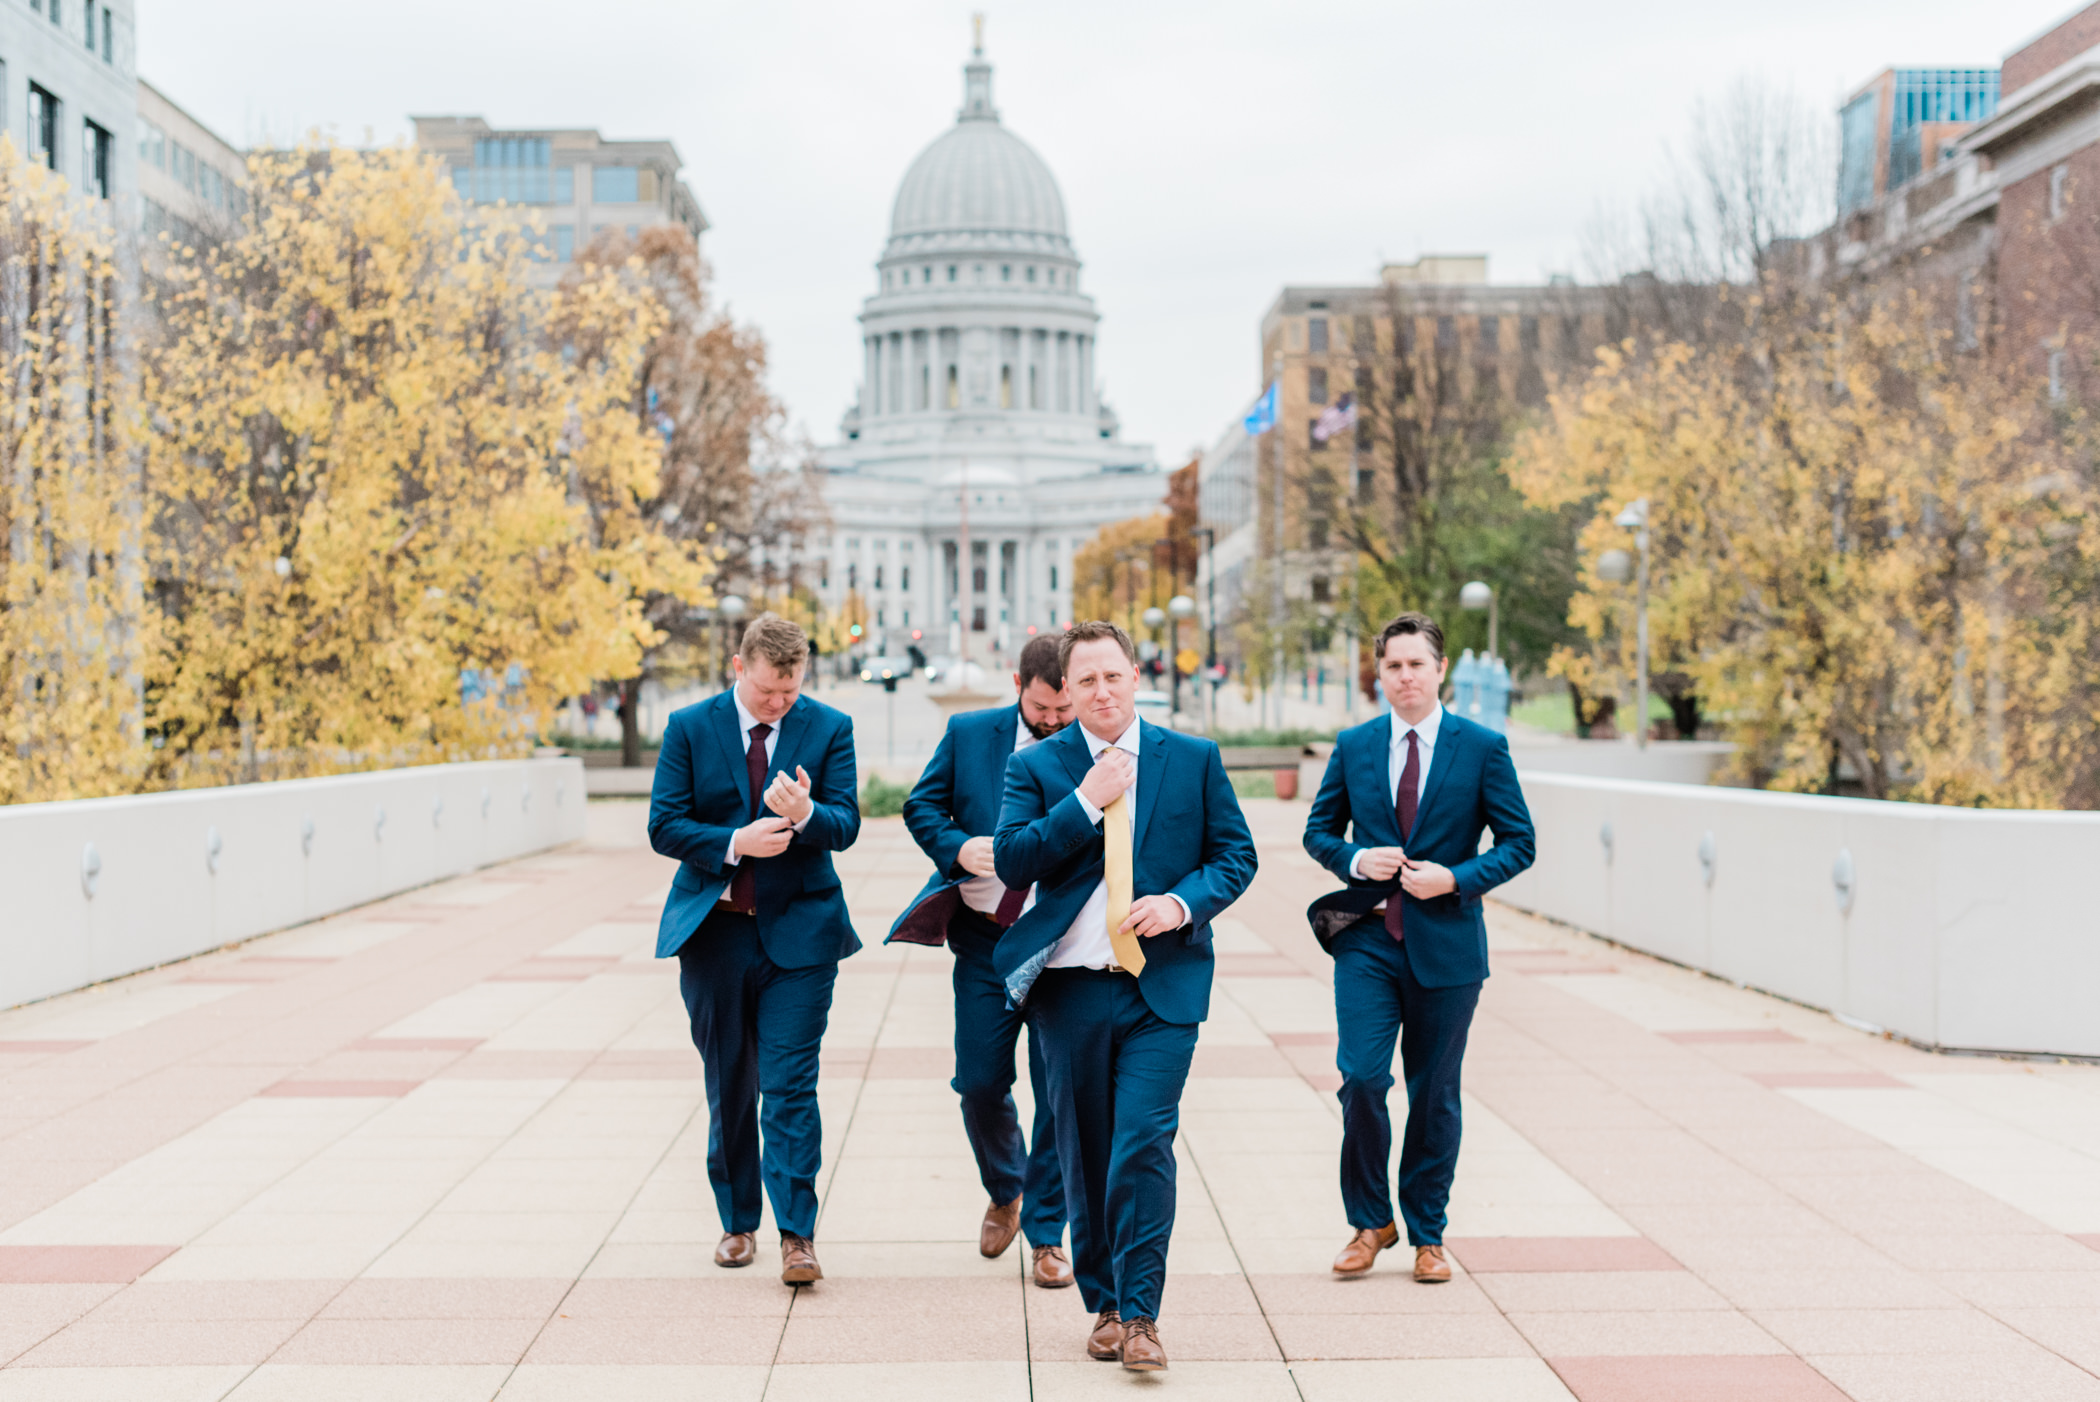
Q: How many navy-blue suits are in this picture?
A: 4